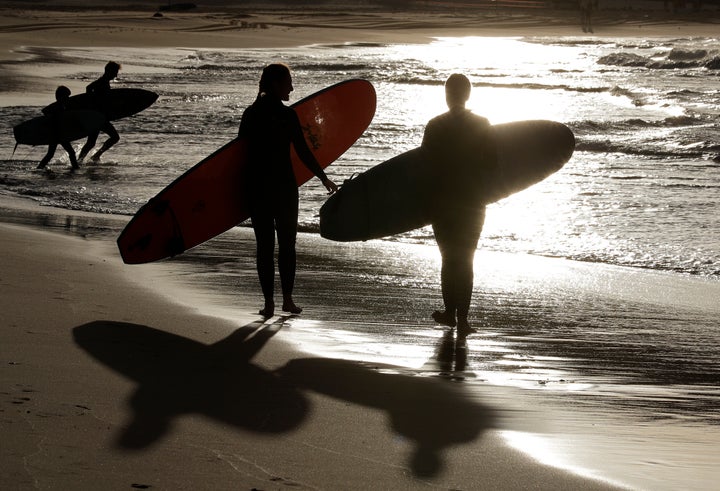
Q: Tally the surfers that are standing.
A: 2